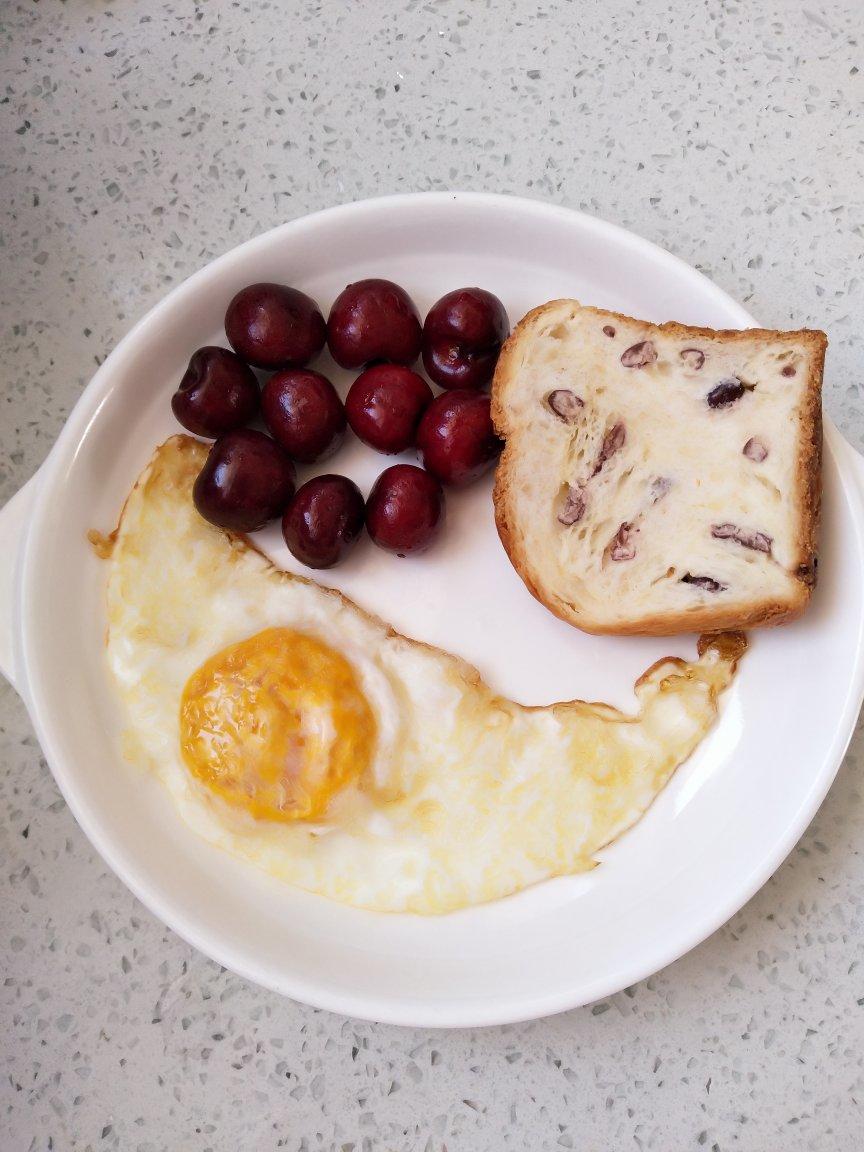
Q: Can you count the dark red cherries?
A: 10